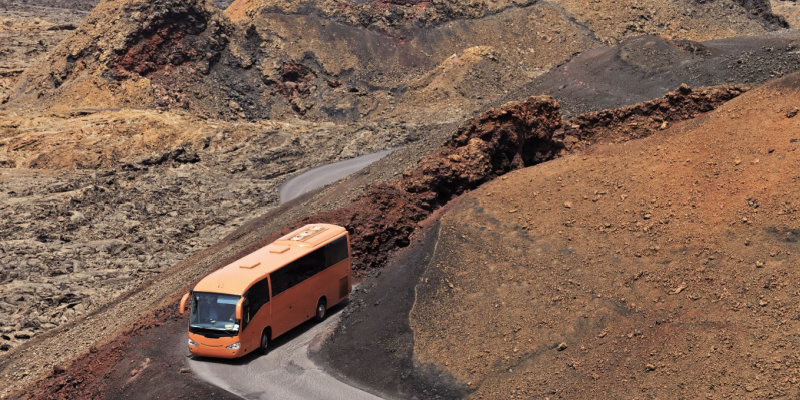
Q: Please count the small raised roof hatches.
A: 2